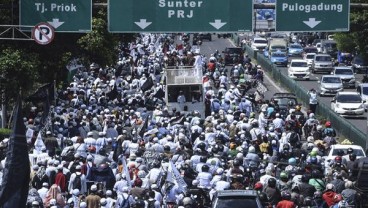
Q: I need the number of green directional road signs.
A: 3